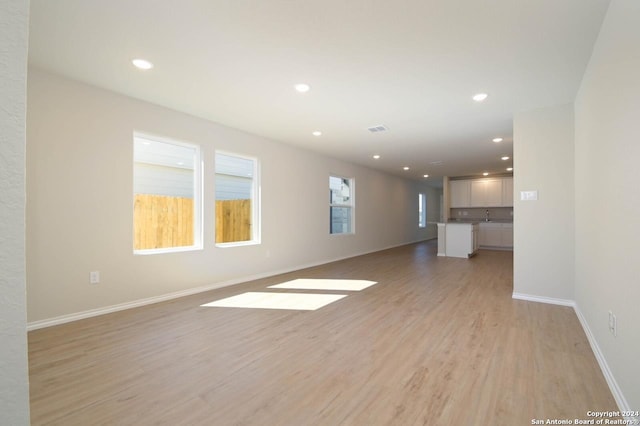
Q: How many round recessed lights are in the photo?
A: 11